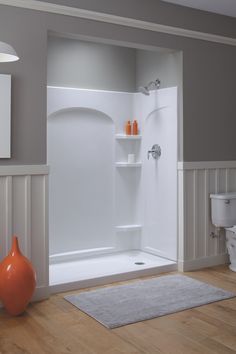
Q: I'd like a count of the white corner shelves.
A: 3